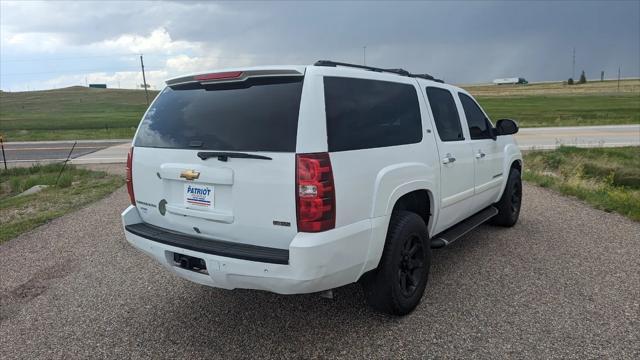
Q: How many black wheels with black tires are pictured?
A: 2